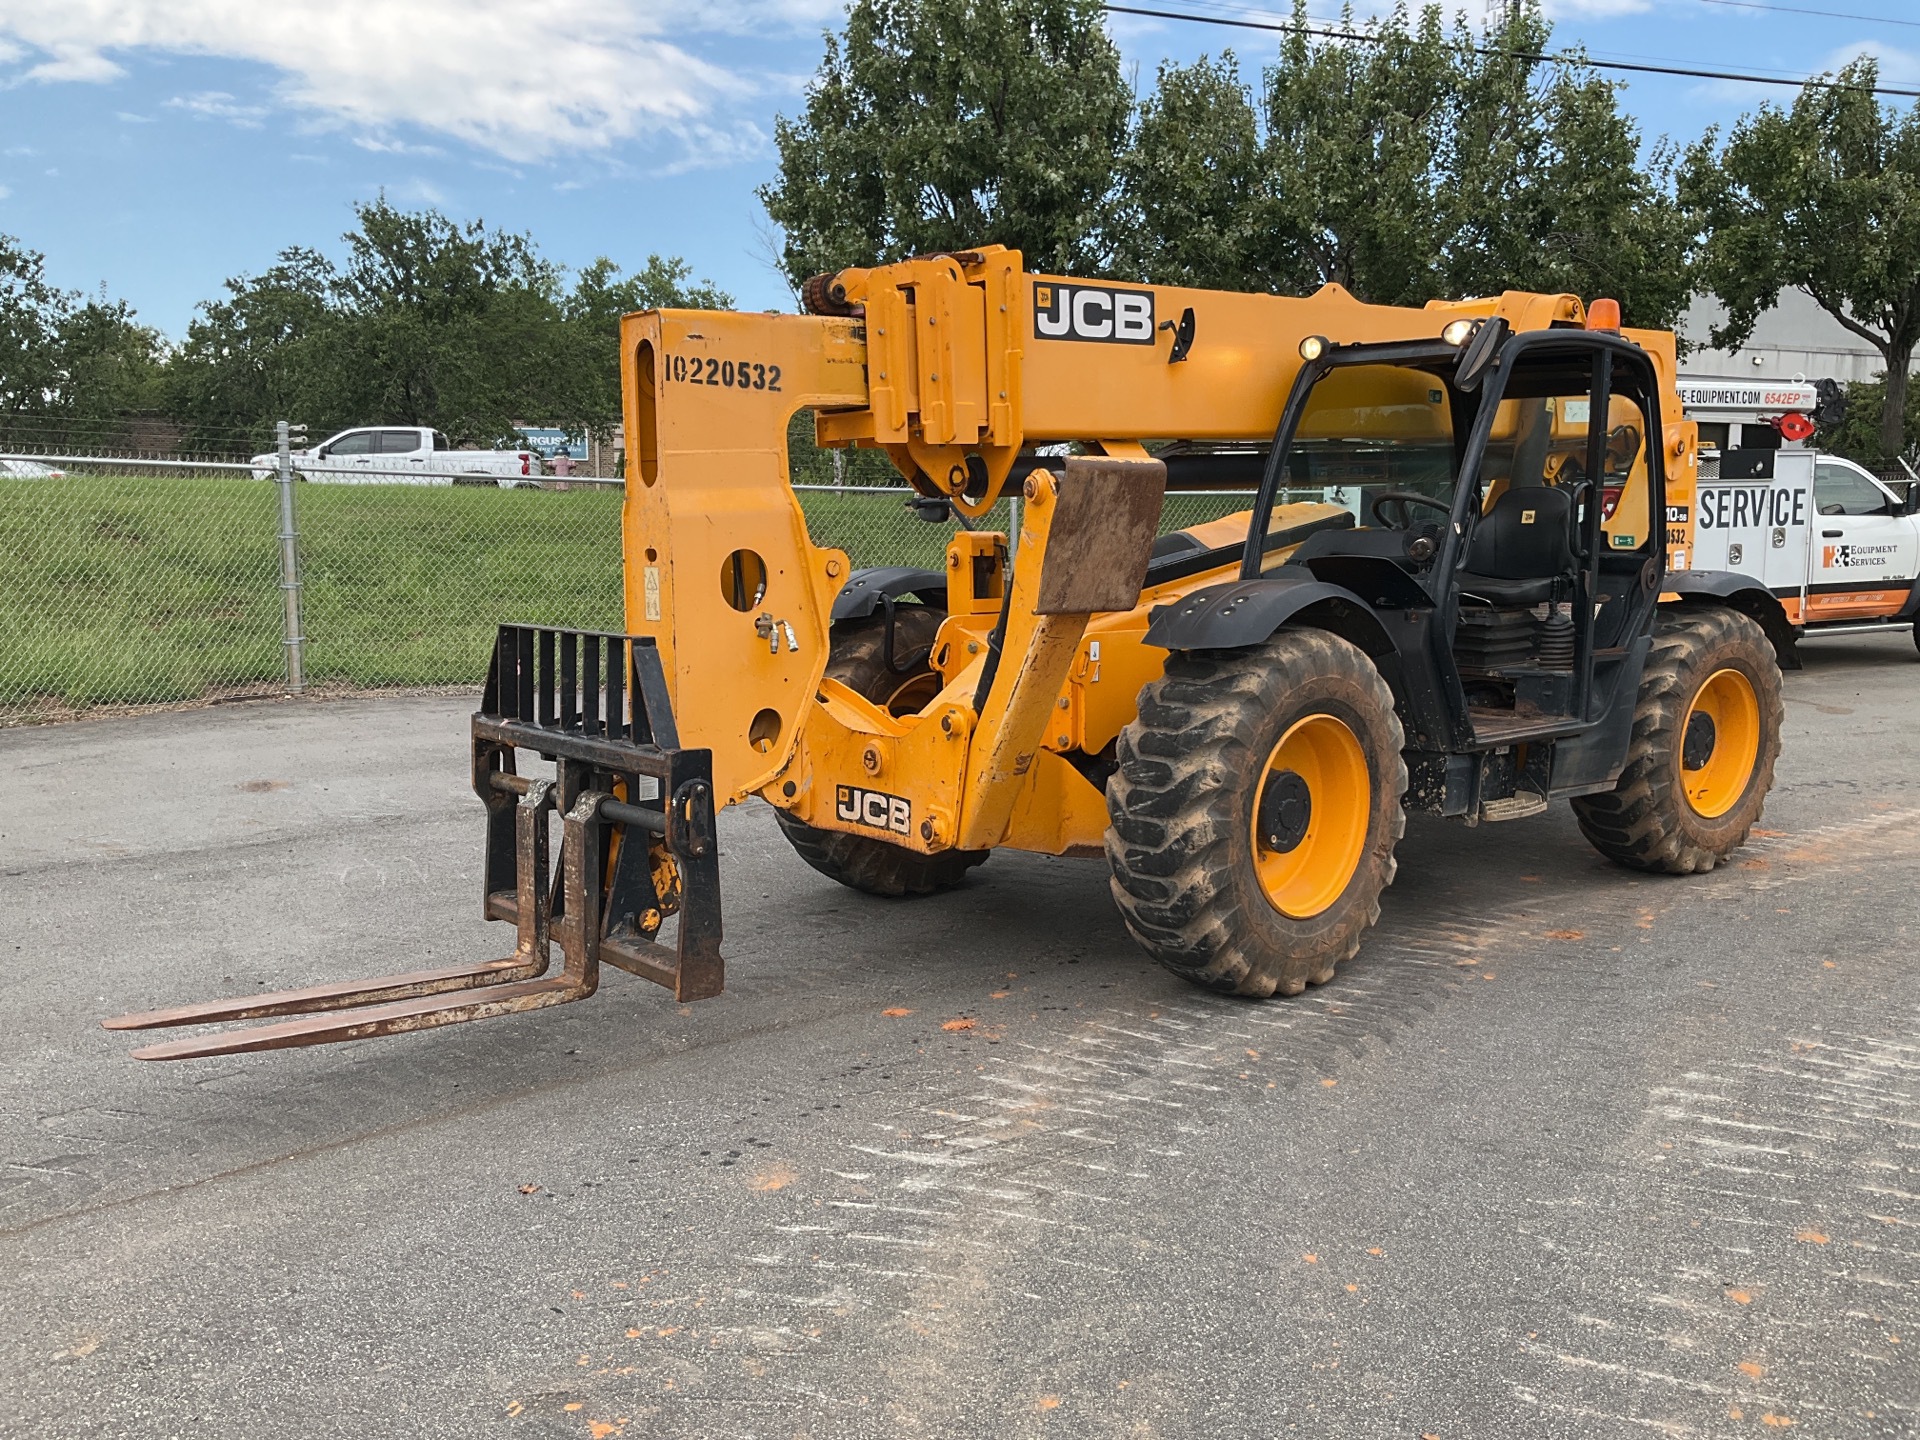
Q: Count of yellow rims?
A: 2